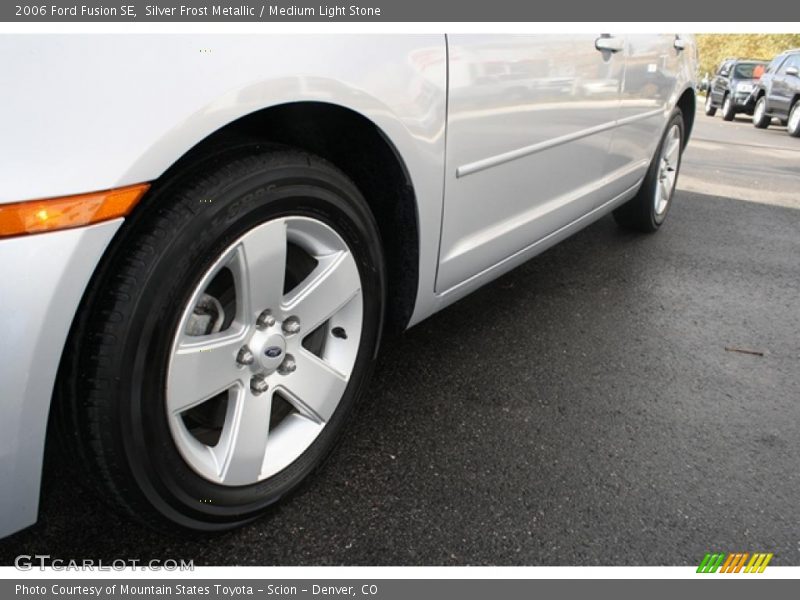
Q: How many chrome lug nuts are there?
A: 5